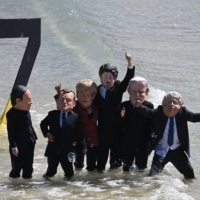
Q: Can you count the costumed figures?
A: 6